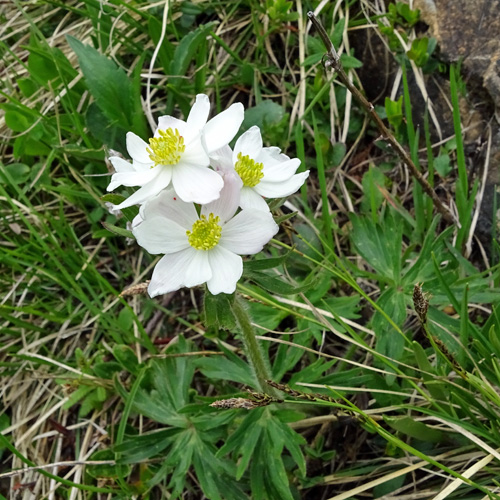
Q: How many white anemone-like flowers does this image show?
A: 3